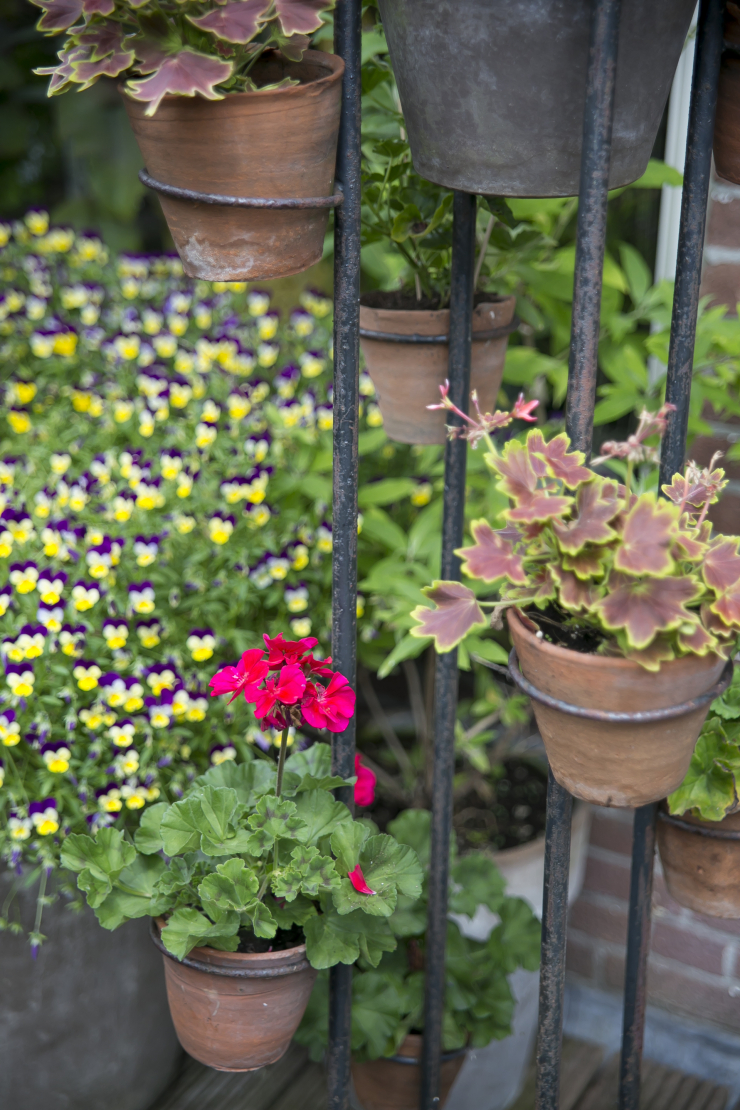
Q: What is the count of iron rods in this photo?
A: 4